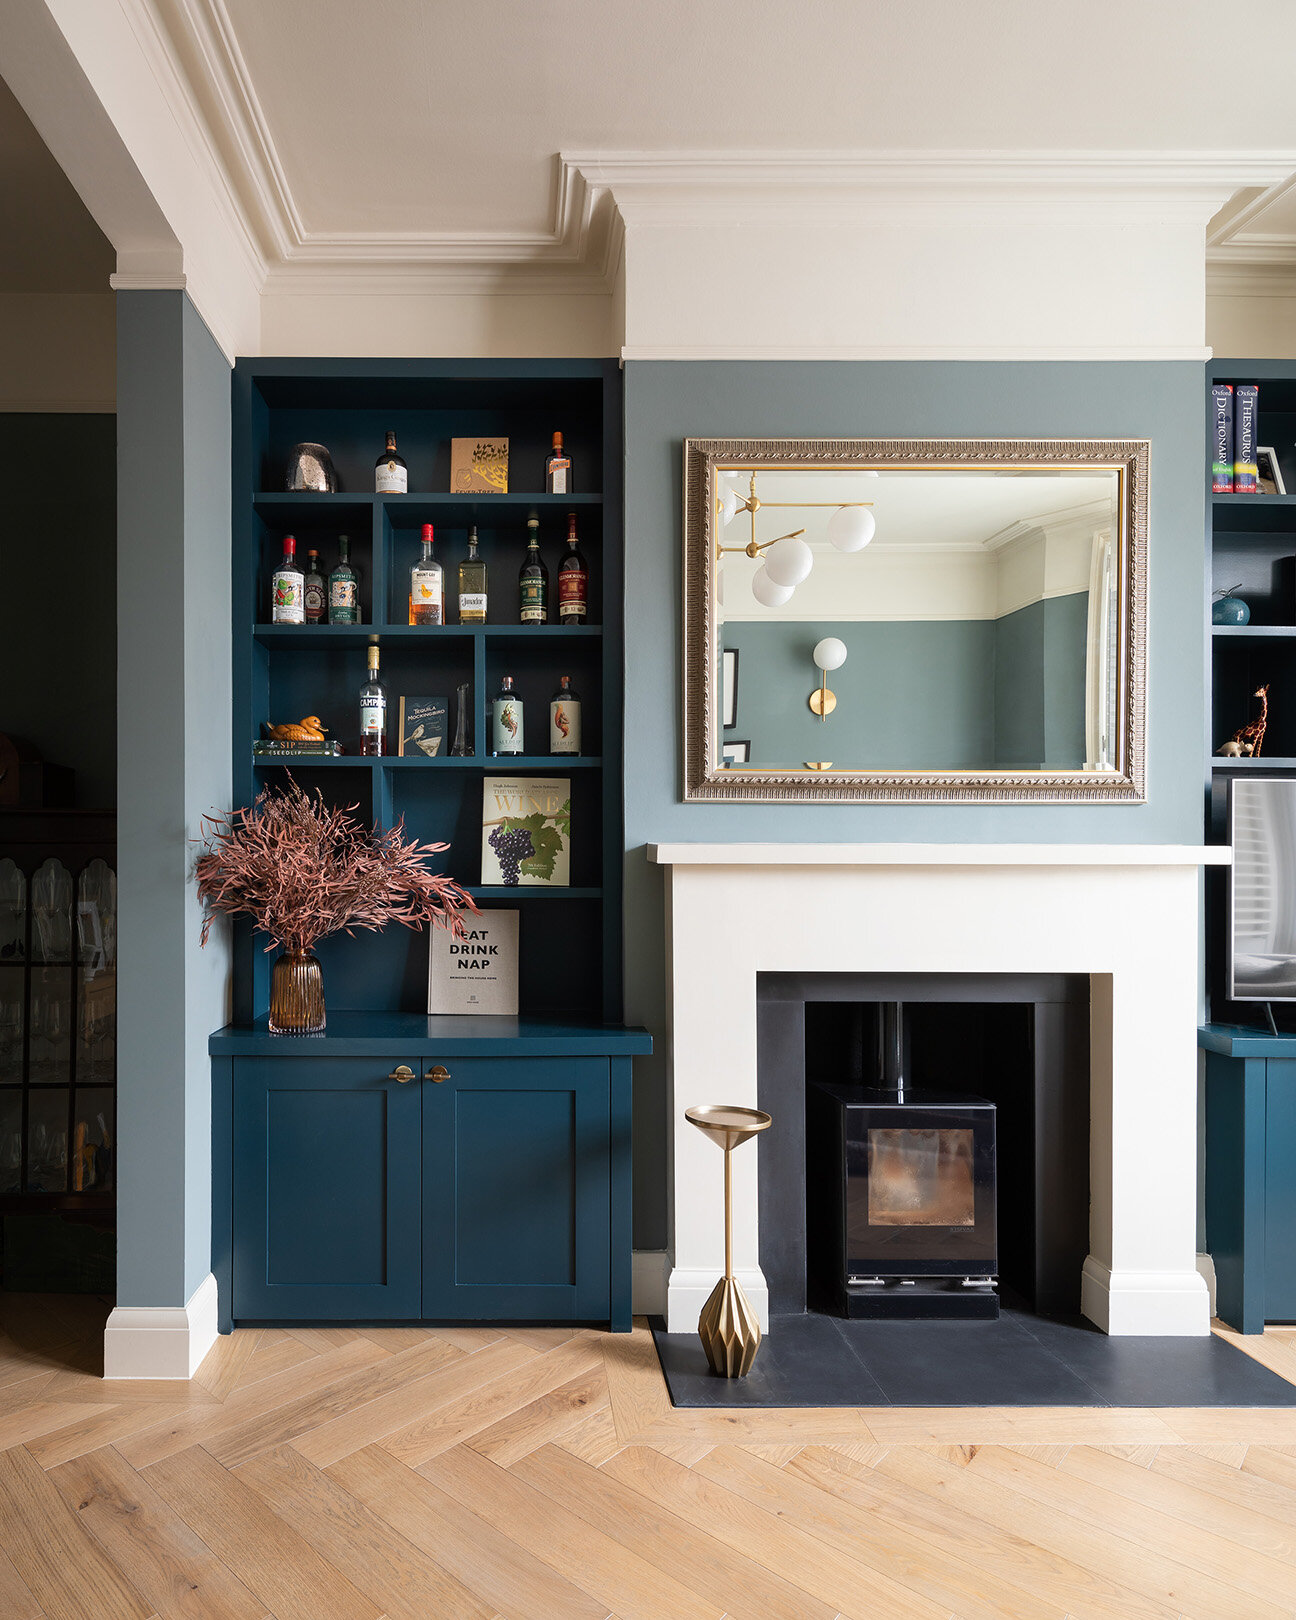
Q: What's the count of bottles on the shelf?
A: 12